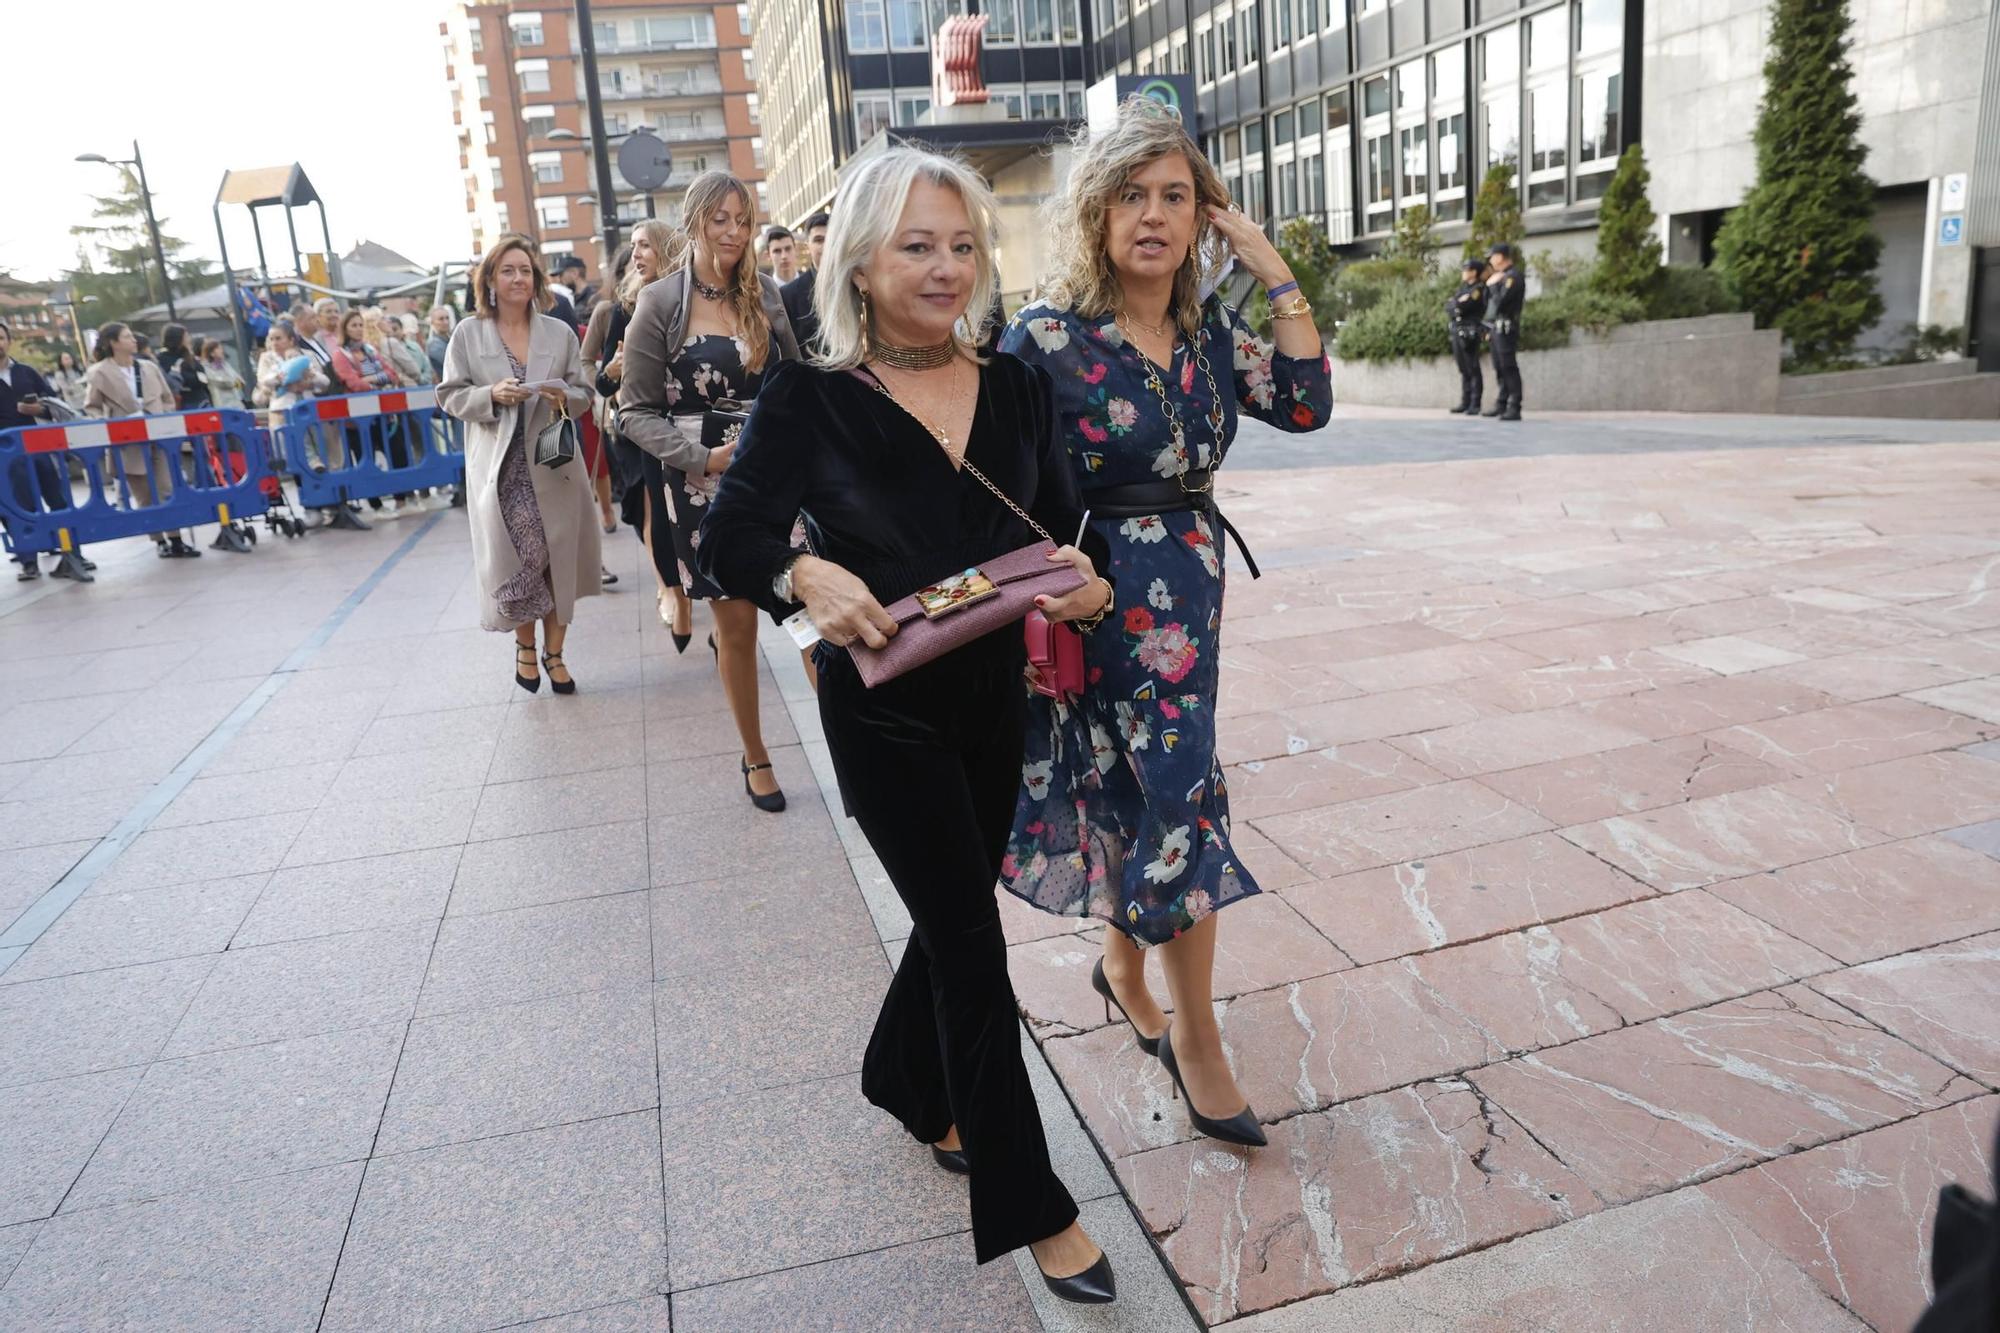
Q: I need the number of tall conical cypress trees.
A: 3